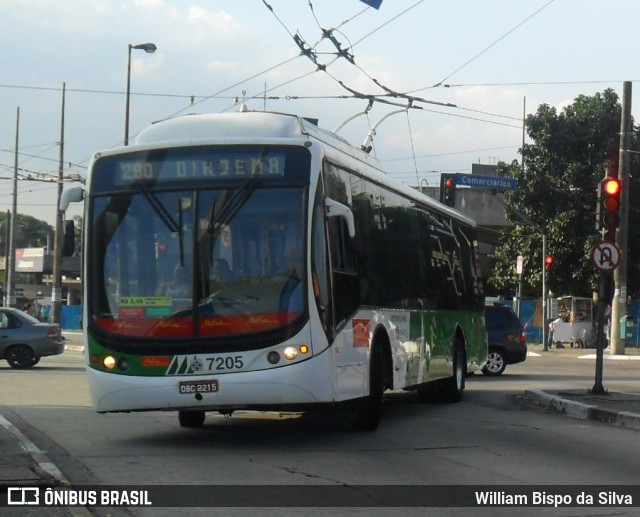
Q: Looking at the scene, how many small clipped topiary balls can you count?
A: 0